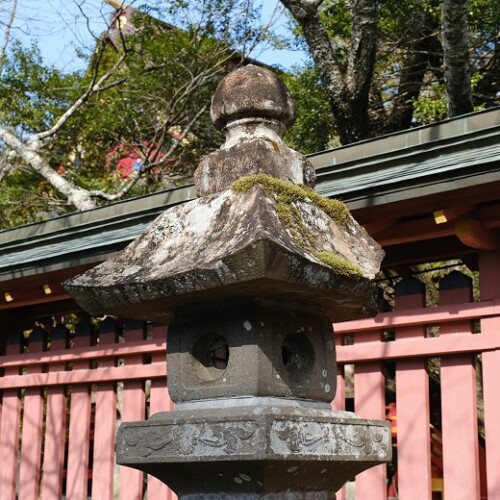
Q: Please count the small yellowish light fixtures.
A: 3